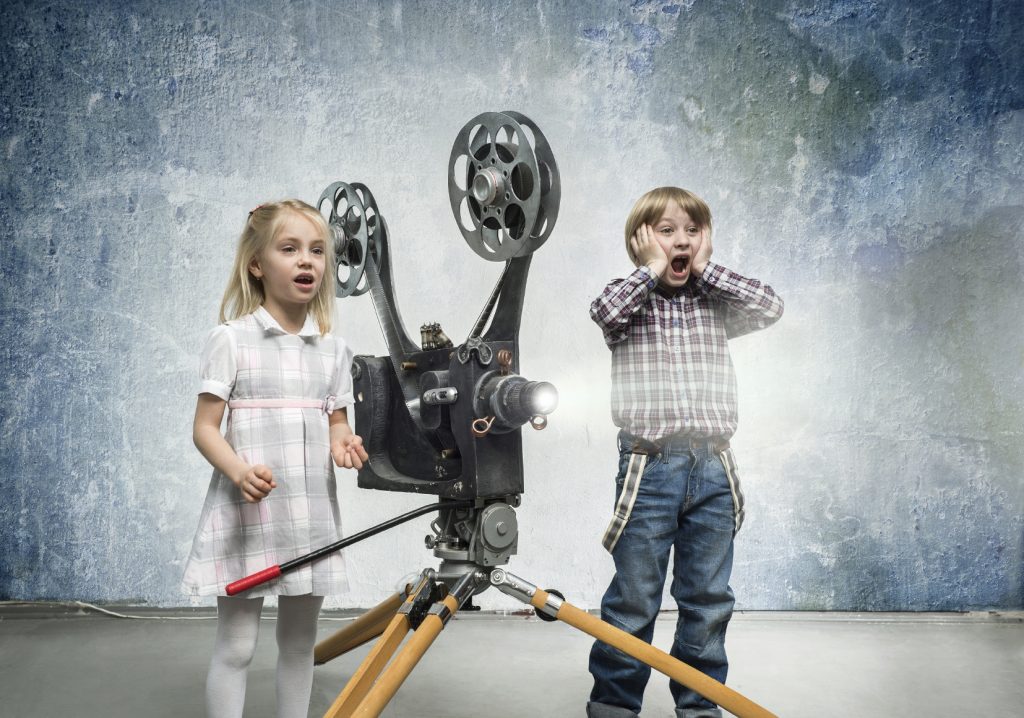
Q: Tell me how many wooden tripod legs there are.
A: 3